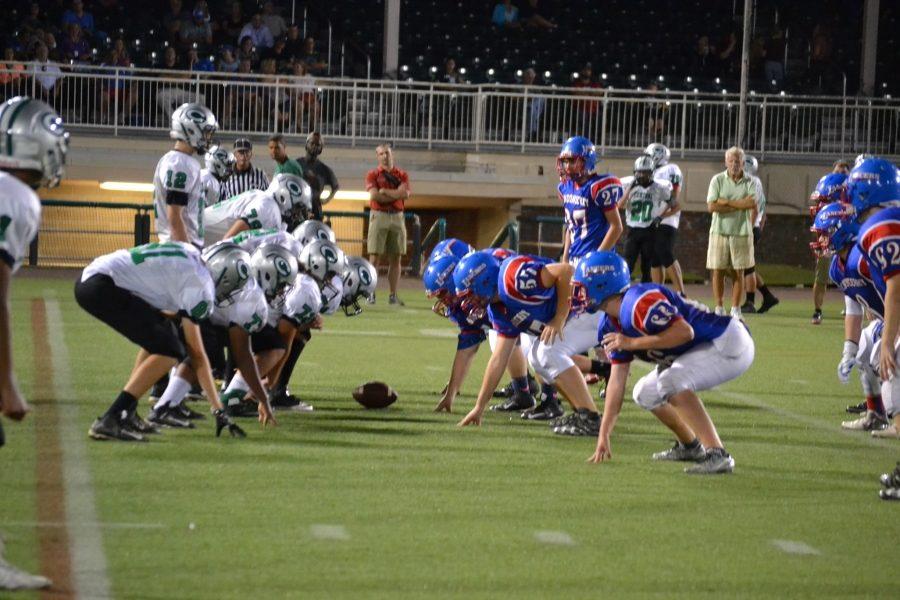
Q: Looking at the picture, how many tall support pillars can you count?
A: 3